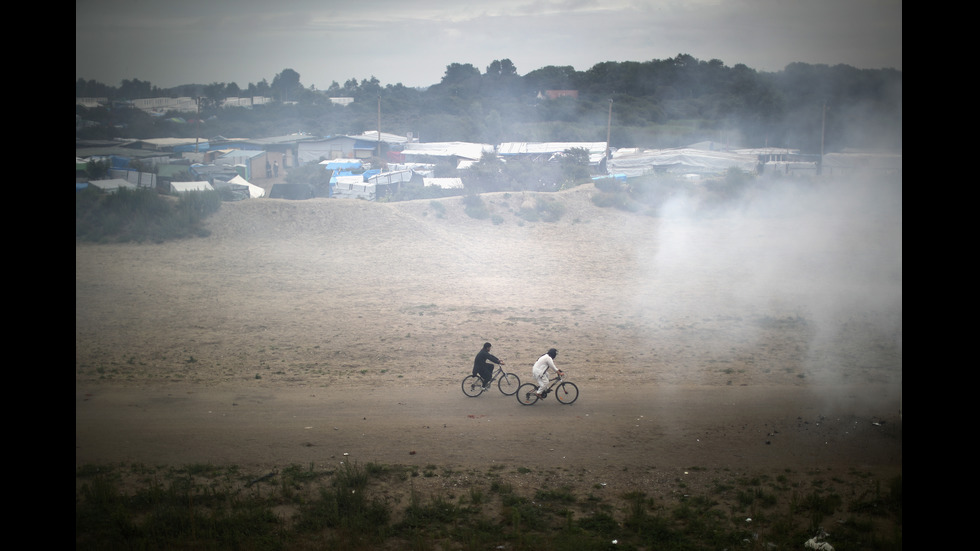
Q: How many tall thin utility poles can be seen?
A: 4